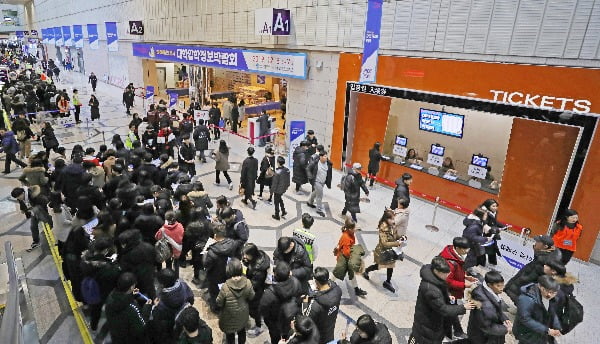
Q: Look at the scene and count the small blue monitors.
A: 3